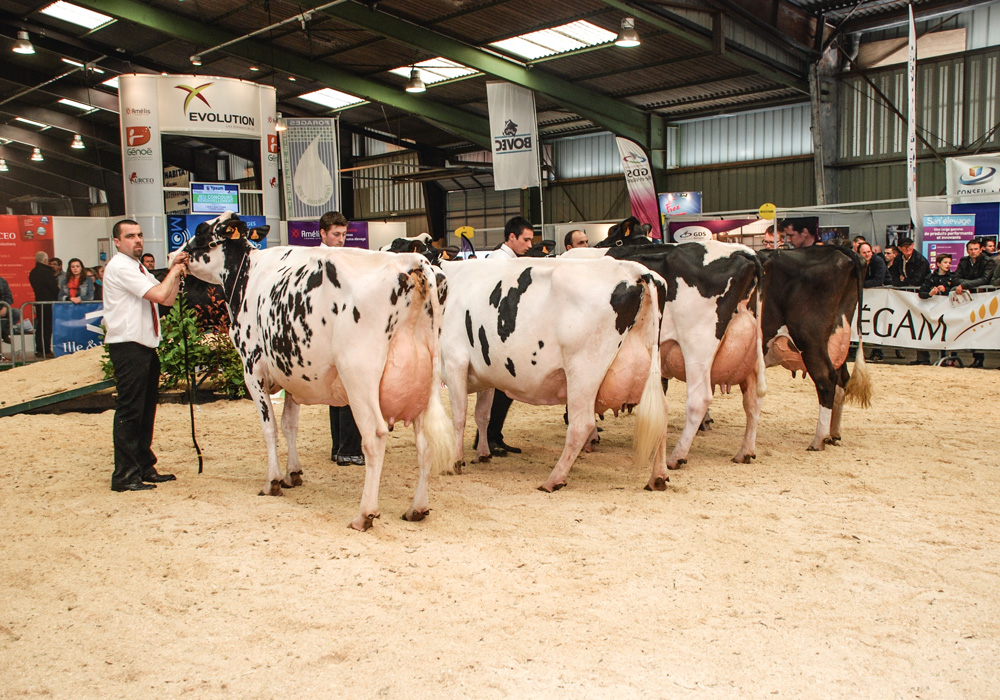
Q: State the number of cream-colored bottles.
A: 0